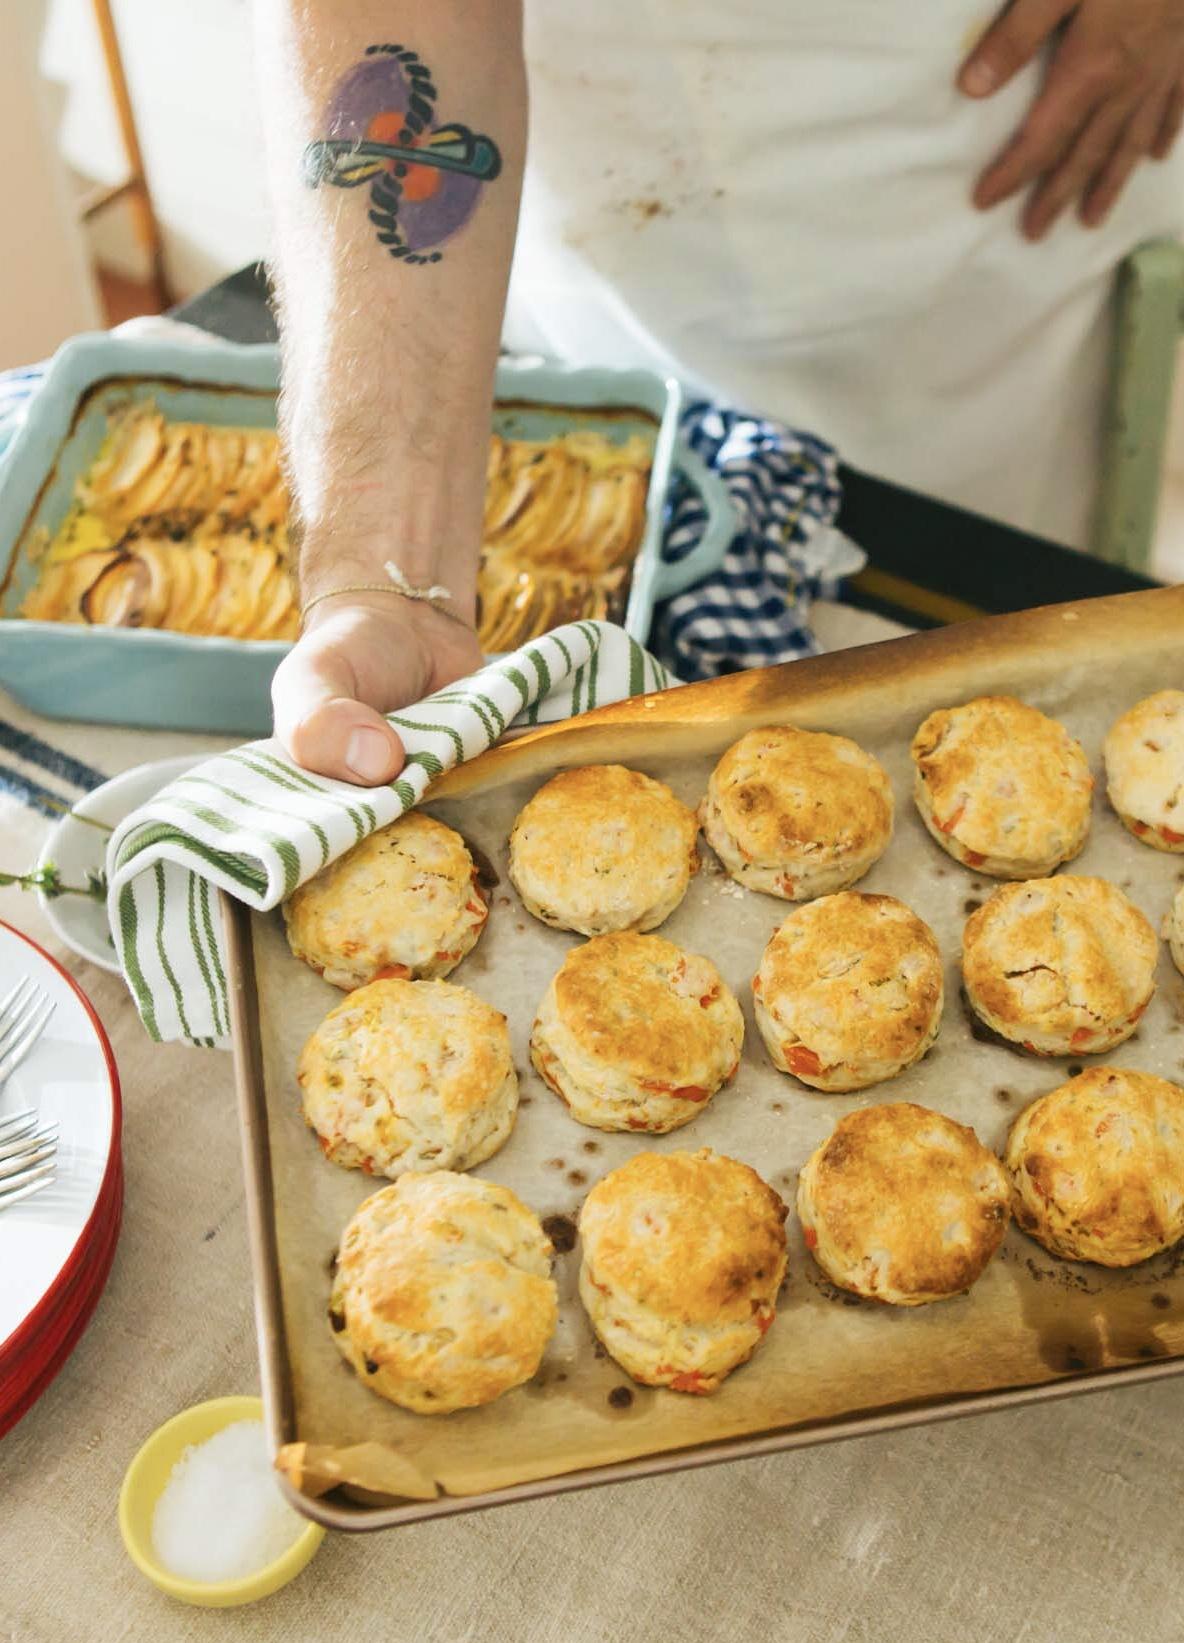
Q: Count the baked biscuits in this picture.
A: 14